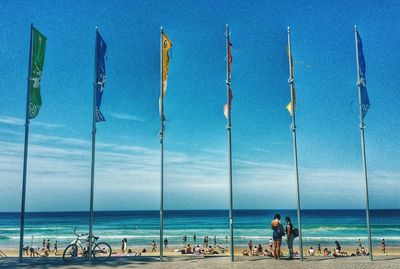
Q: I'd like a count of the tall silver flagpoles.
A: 6